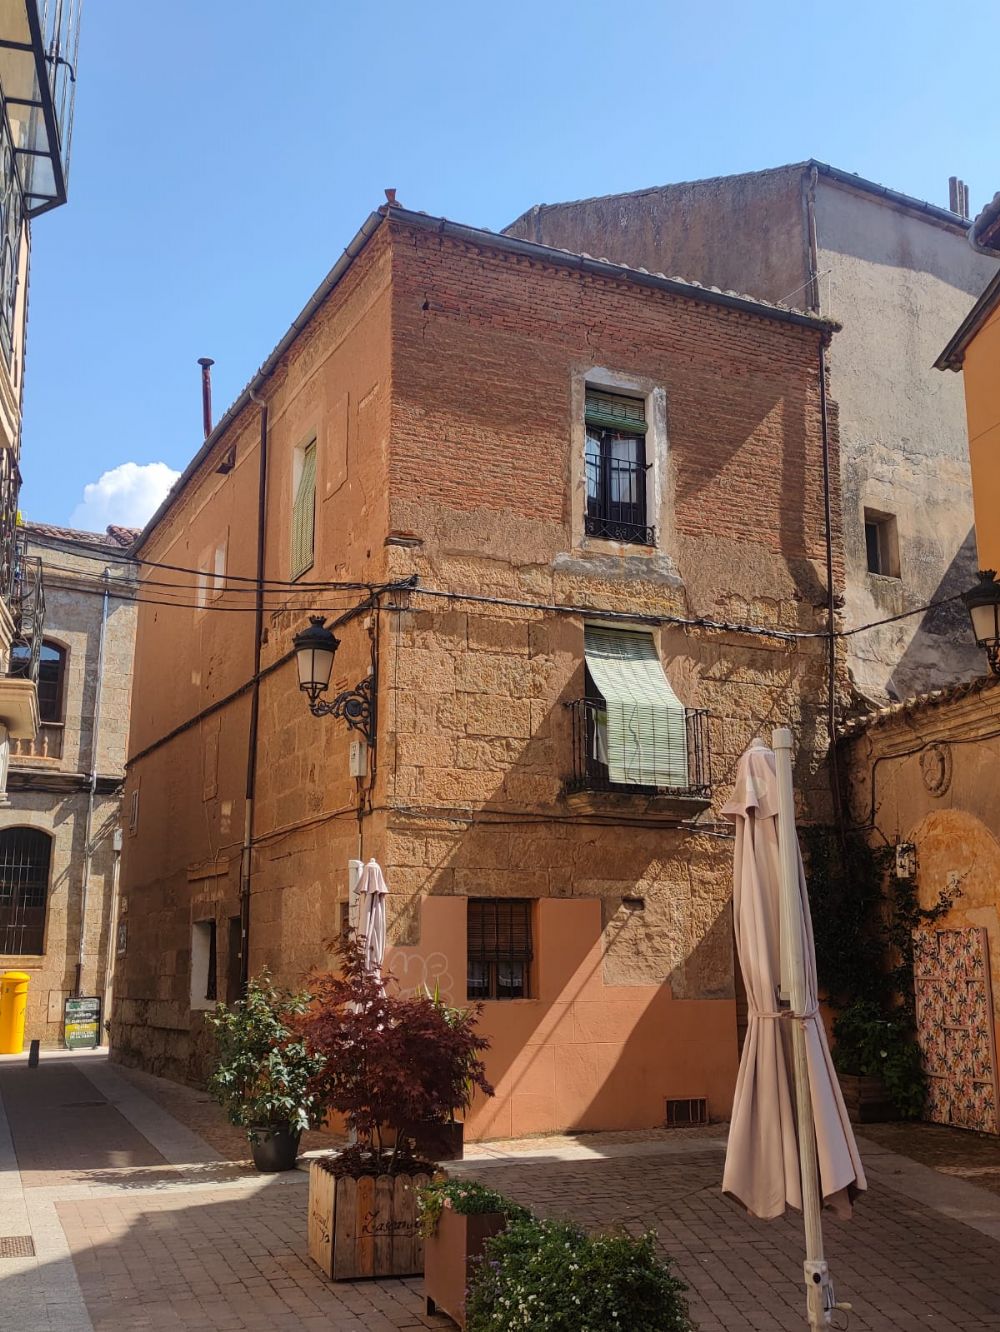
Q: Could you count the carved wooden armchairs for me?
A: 0